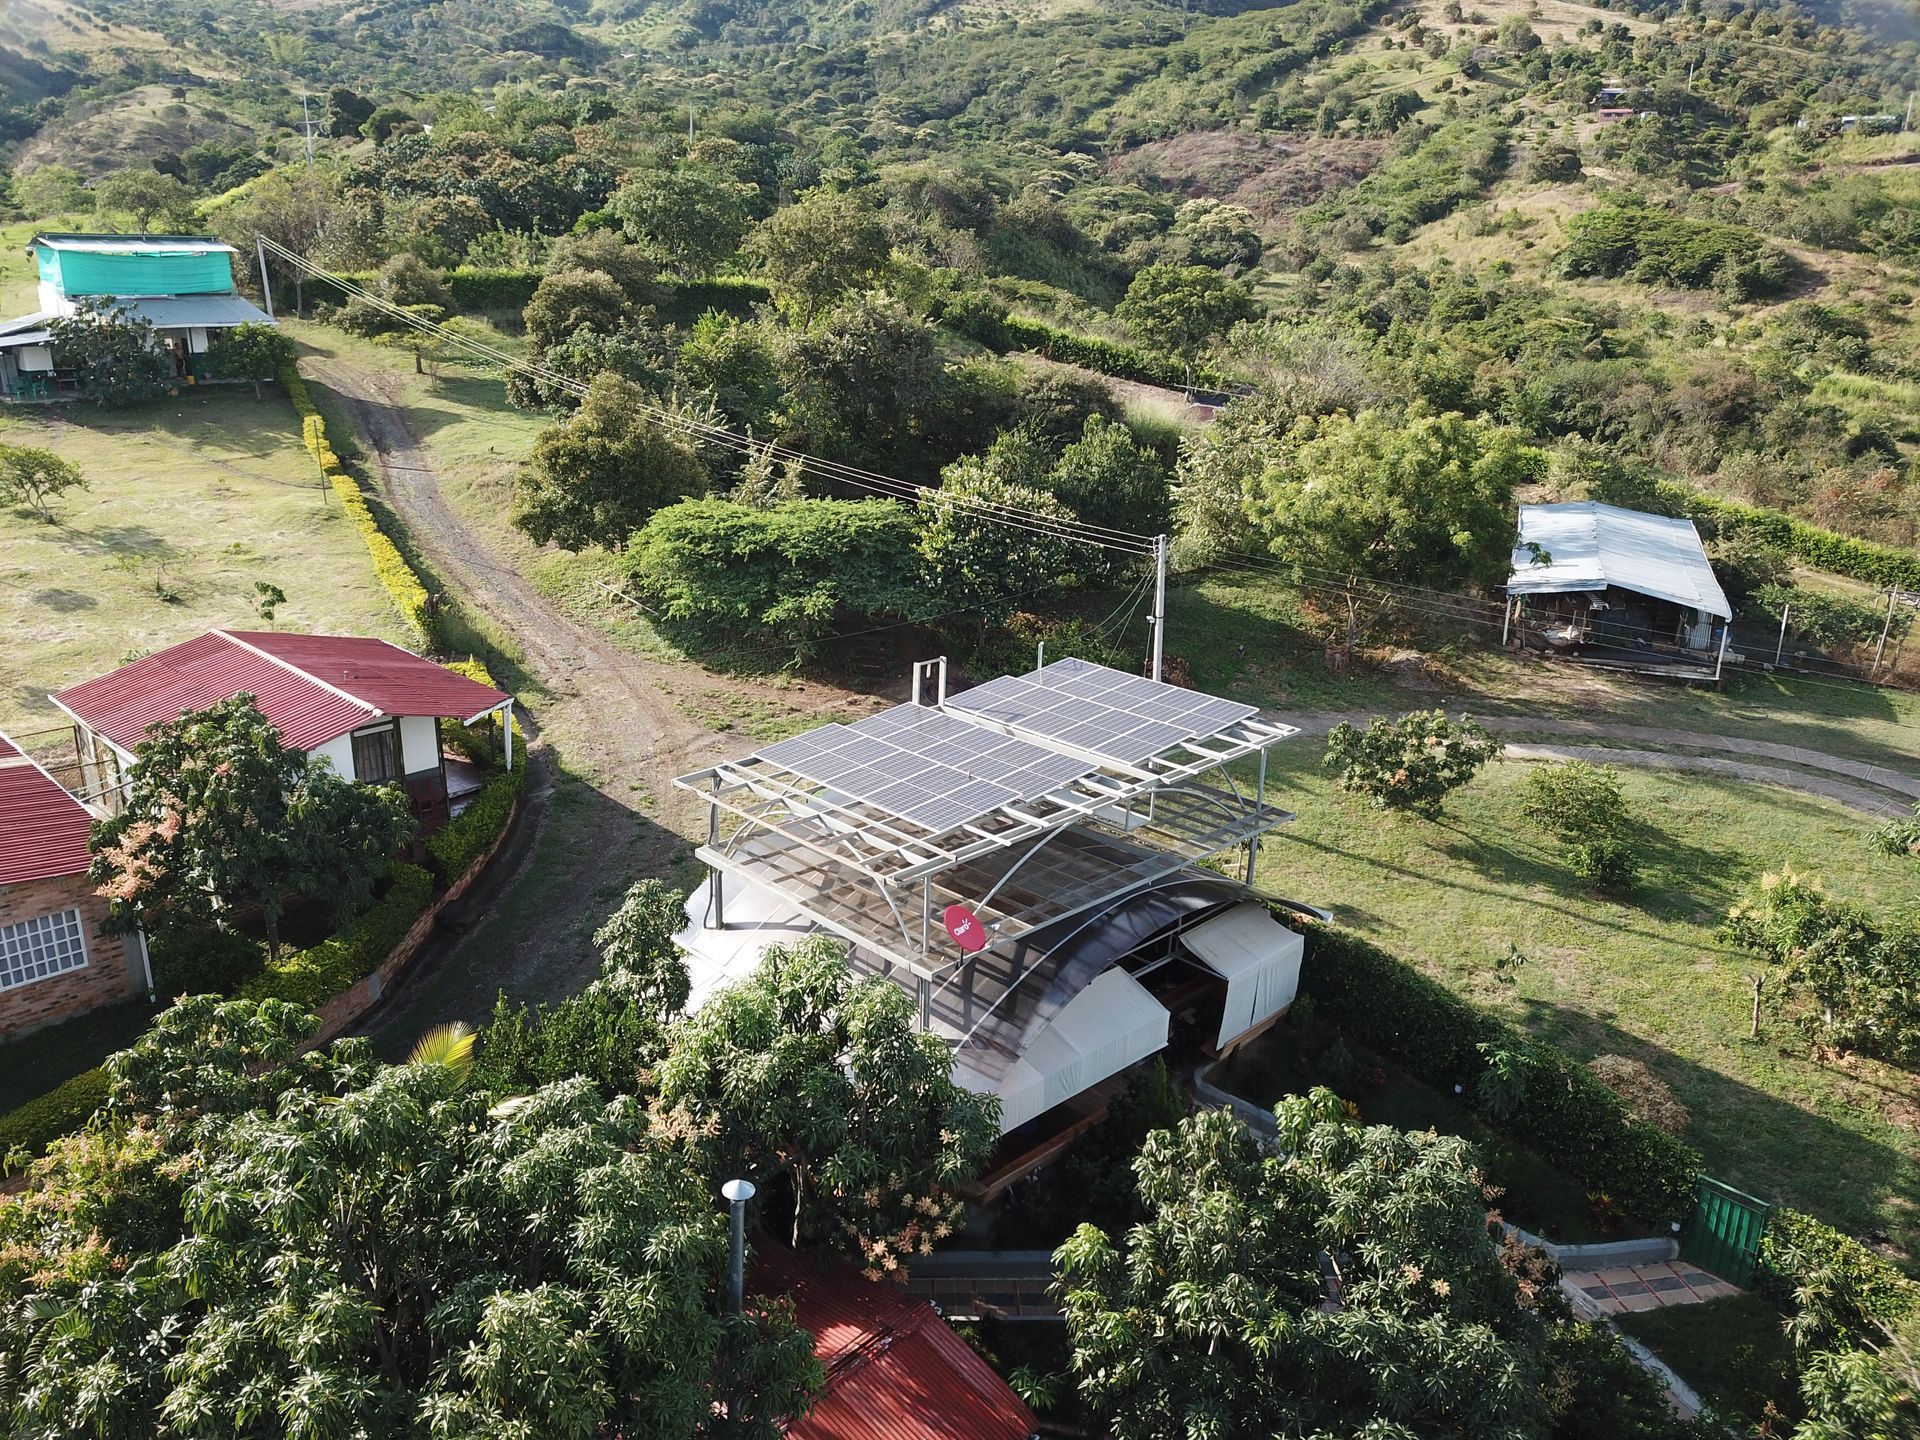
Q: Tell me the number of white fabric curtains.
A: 2